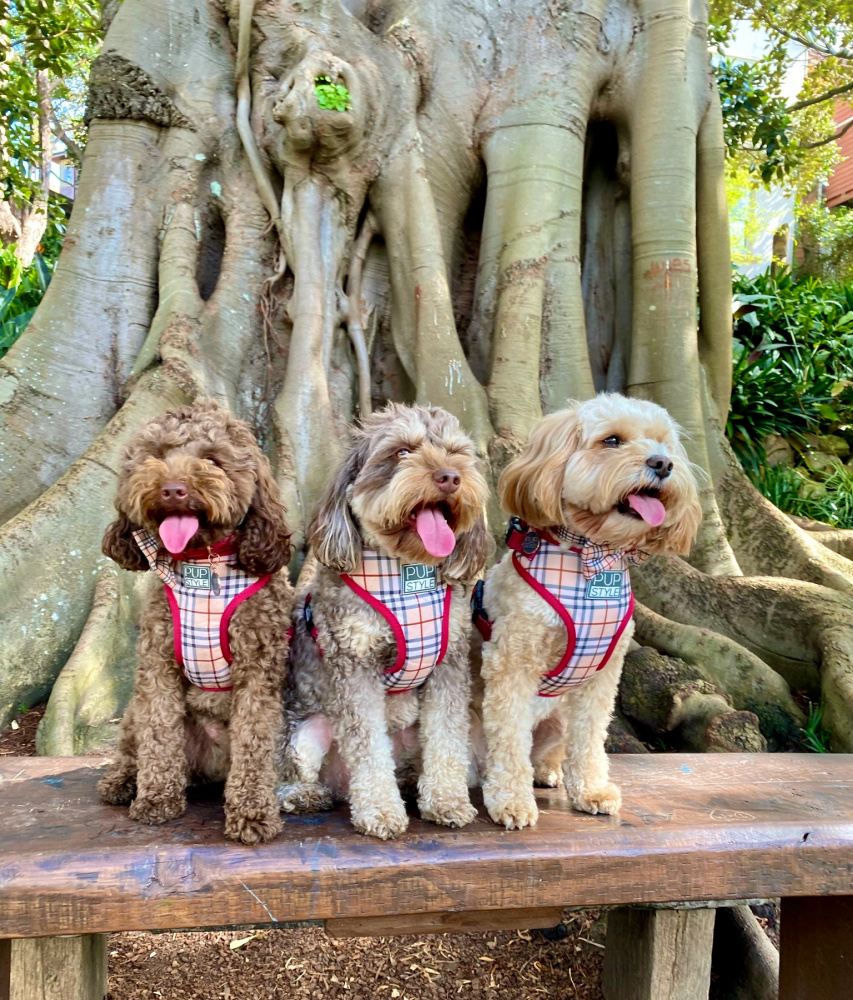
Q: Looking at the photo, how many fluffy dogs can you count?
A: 3